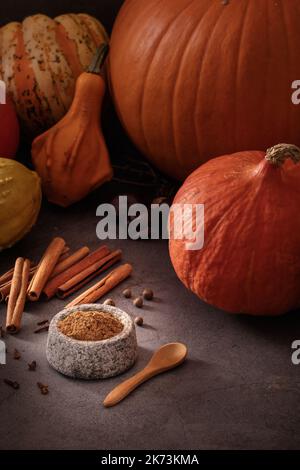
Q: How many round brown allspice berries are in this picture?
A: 5